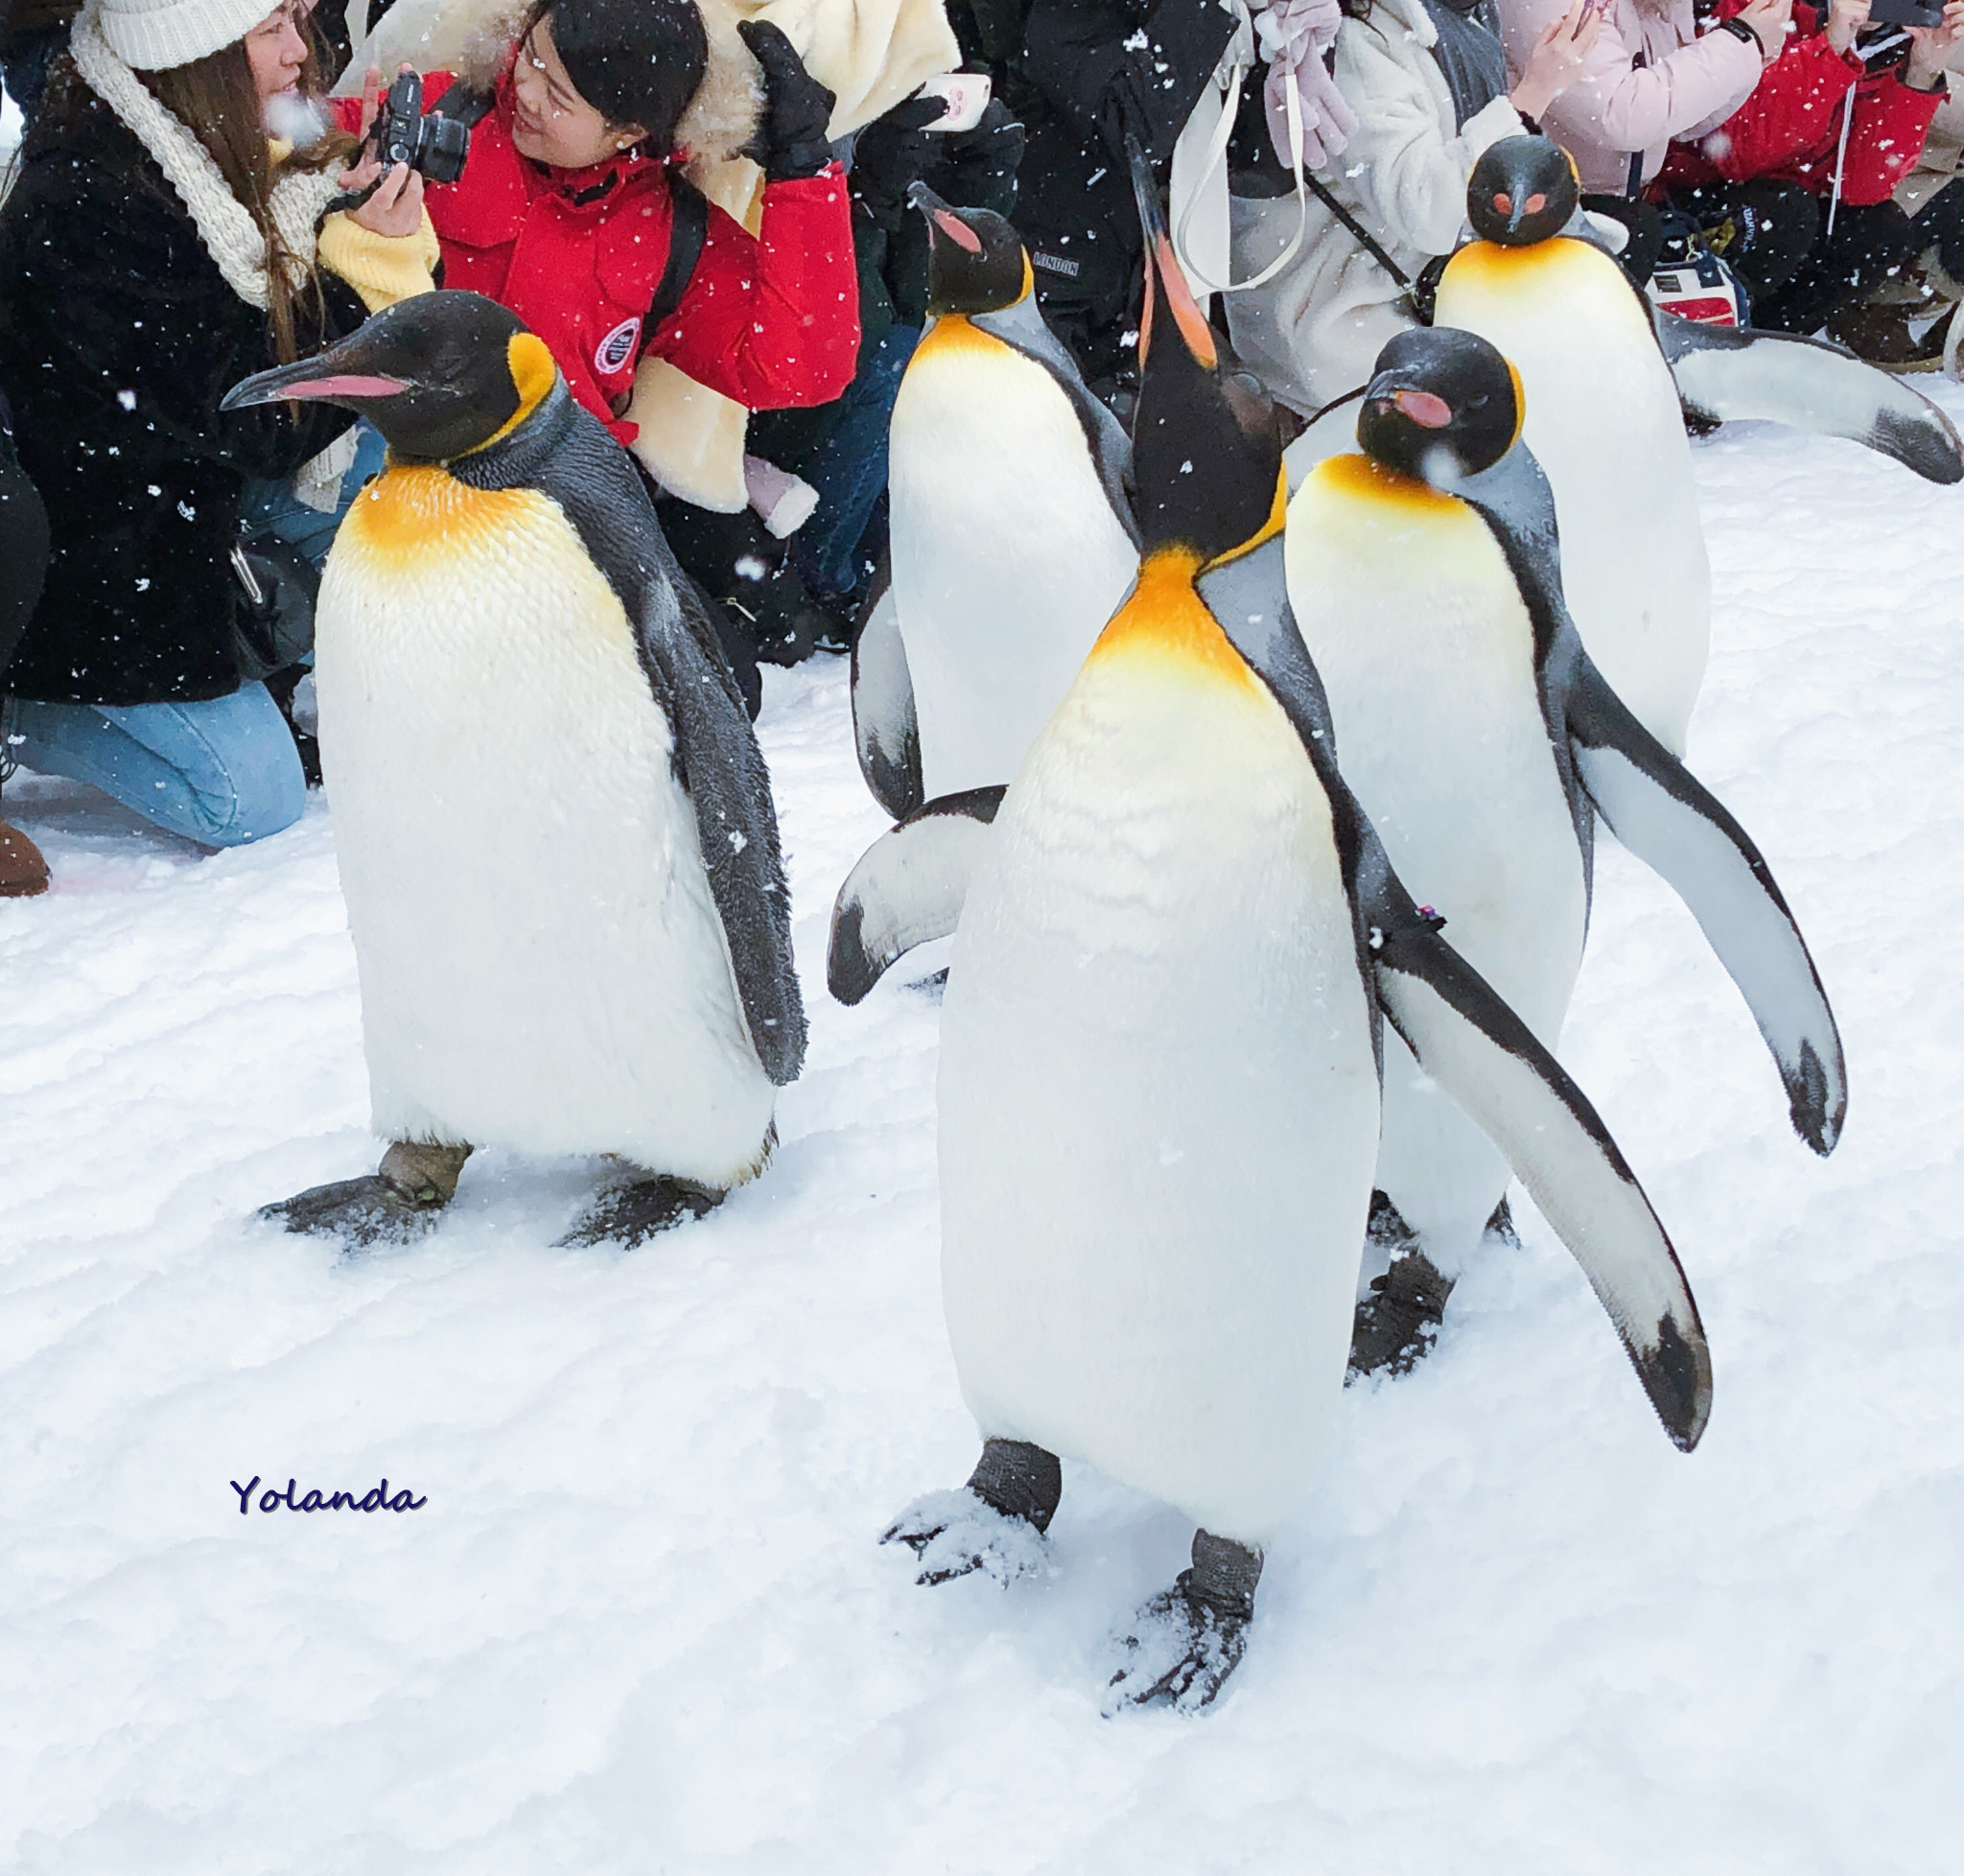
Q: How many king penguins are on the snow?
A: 5